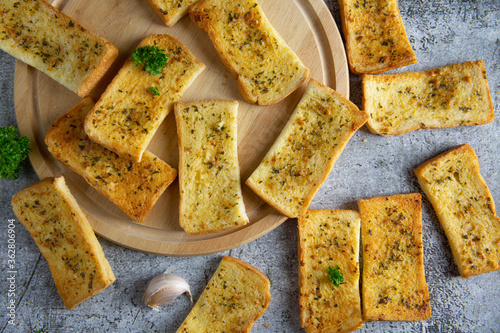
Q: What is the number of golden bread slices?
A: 14